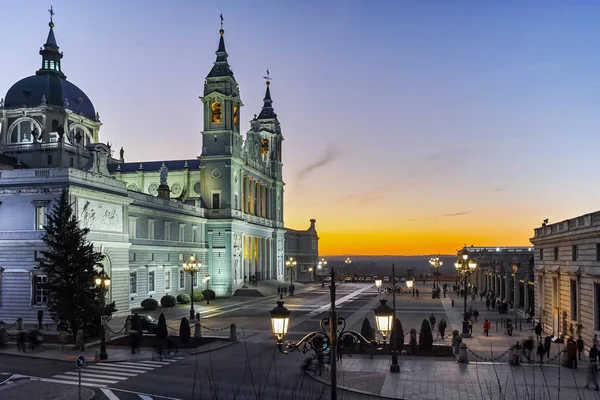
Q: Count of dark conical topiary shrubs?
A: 6